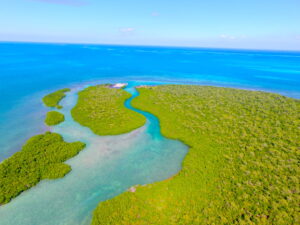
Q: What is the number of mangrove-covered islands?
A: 5